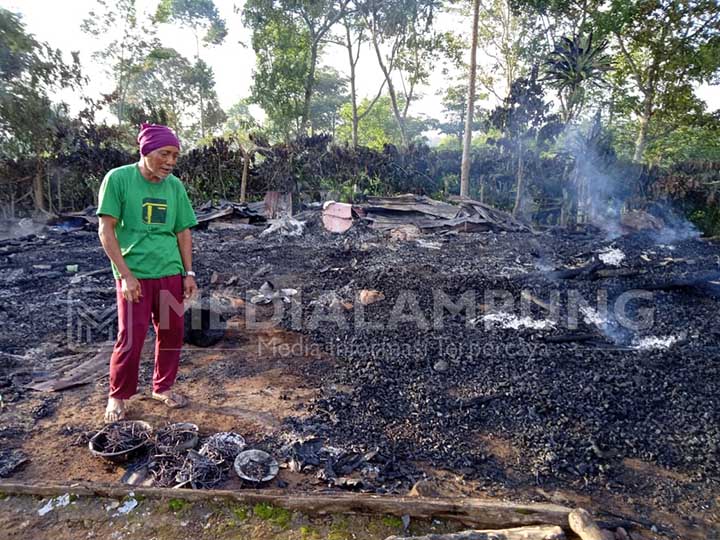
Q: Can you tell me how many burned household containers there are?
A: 4